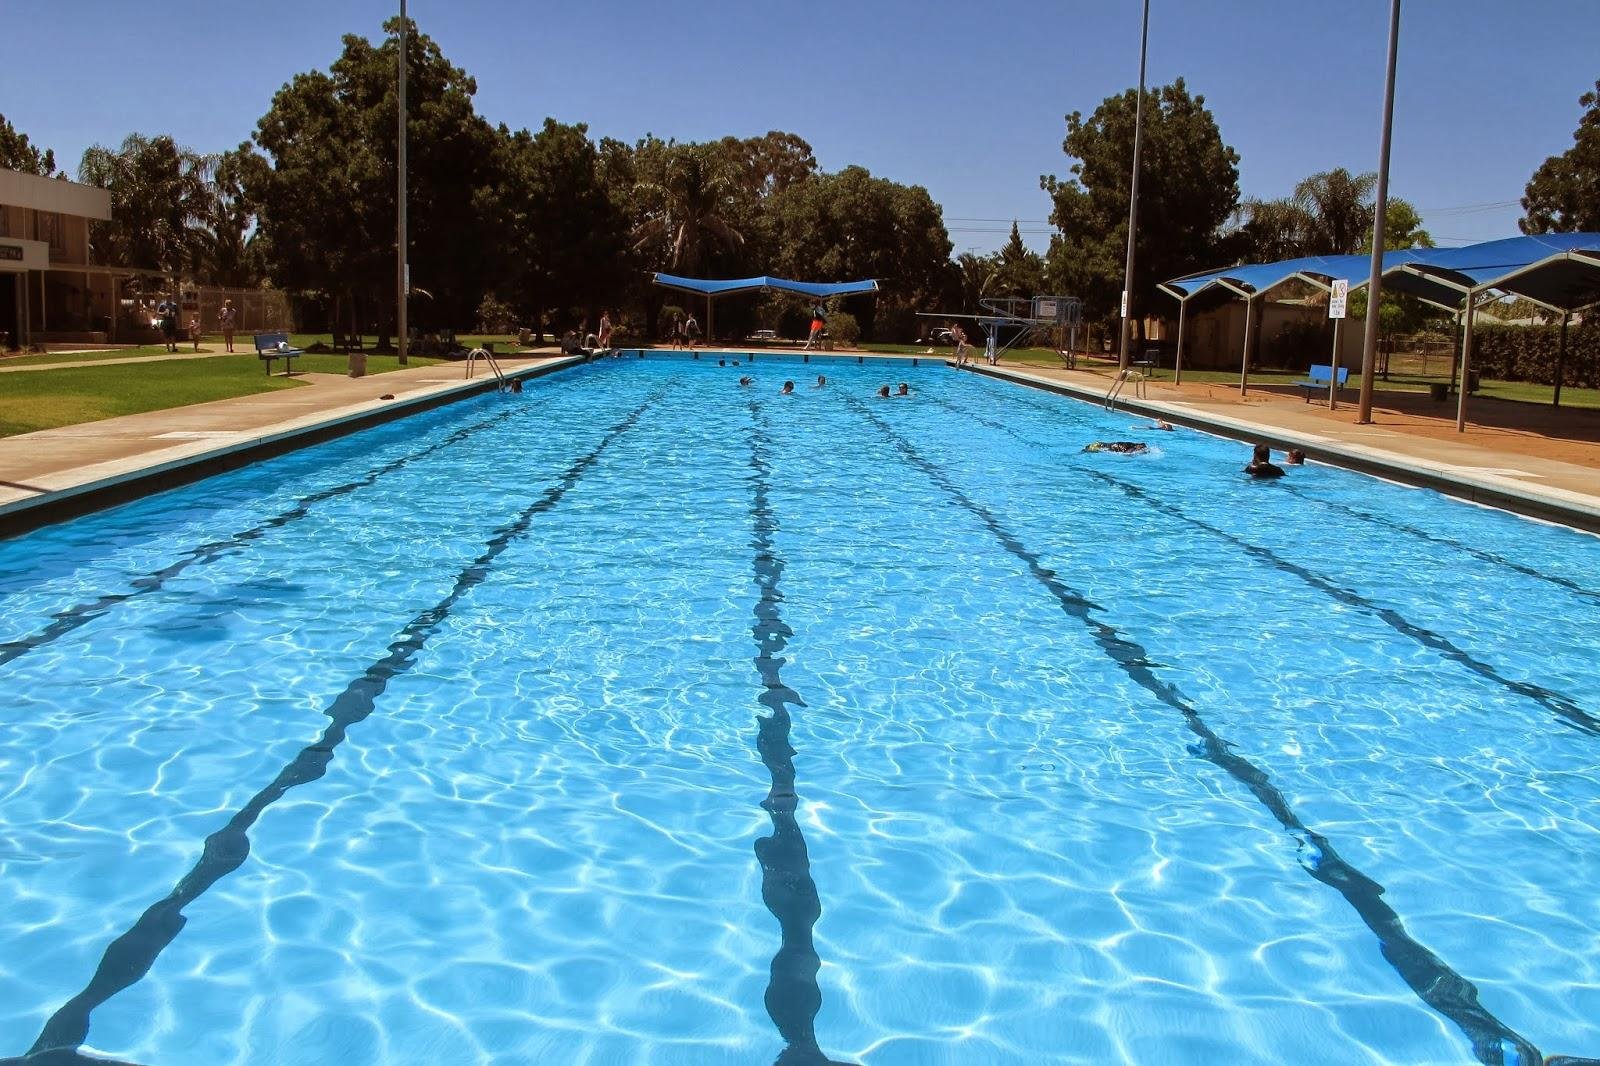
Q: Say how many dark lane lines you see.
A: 6